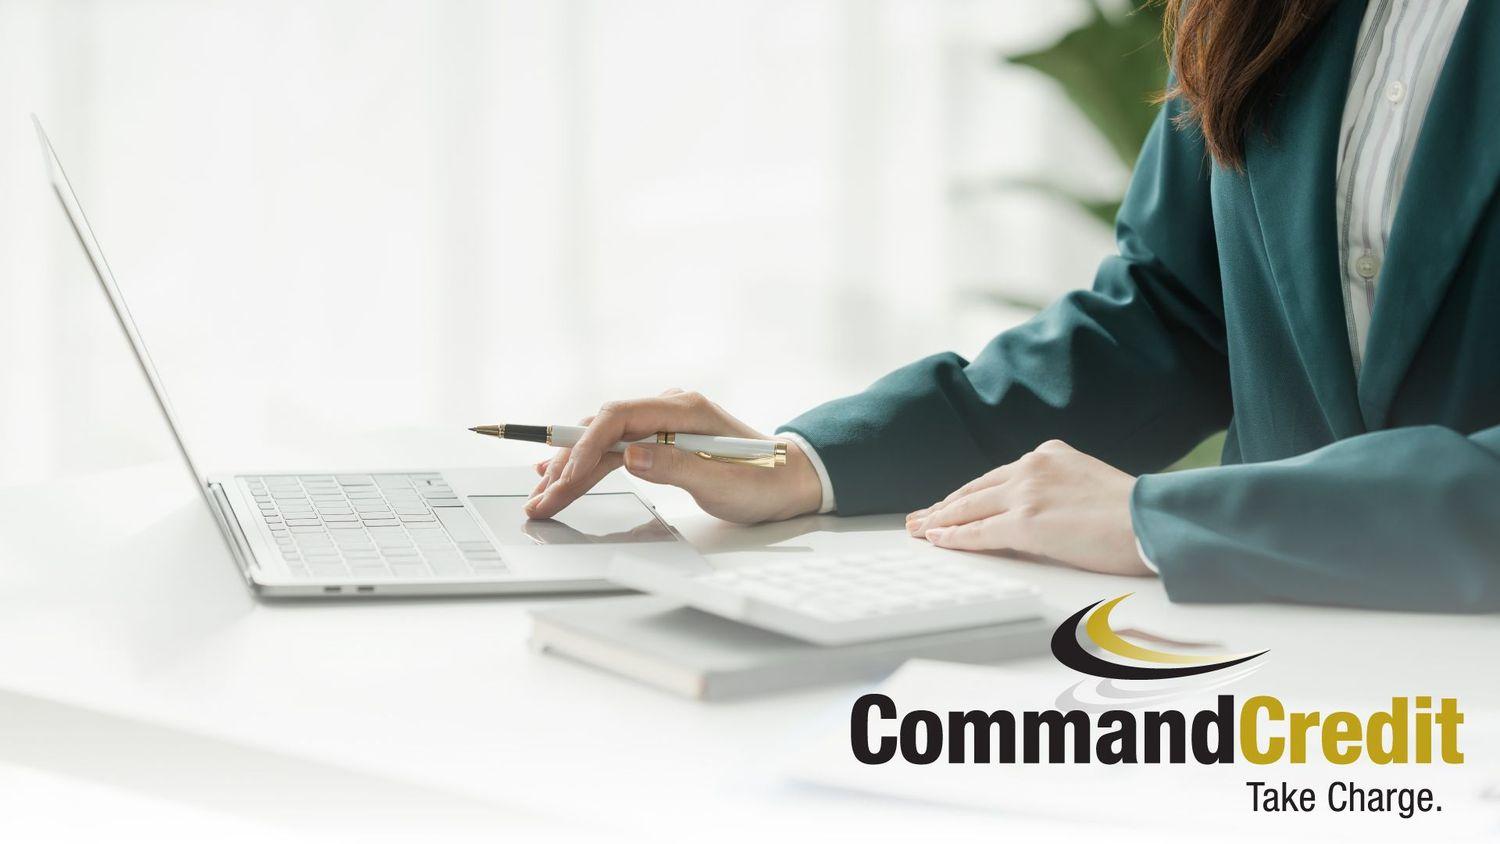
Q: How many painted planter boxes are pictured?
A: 0